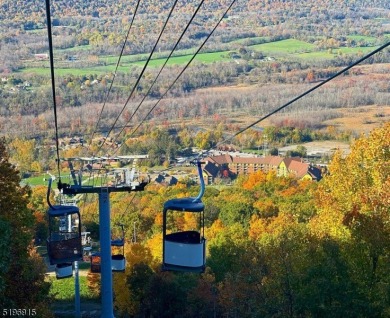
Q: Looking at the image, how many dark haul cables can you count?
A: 6